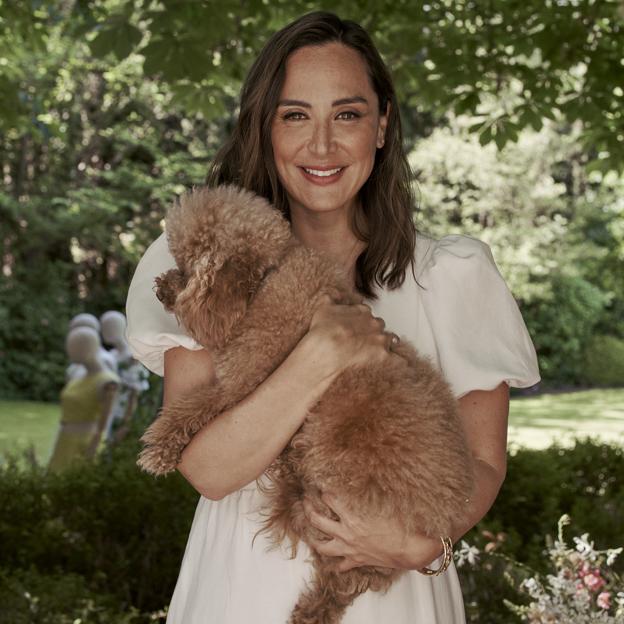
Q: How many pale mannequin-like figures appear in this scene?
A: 3